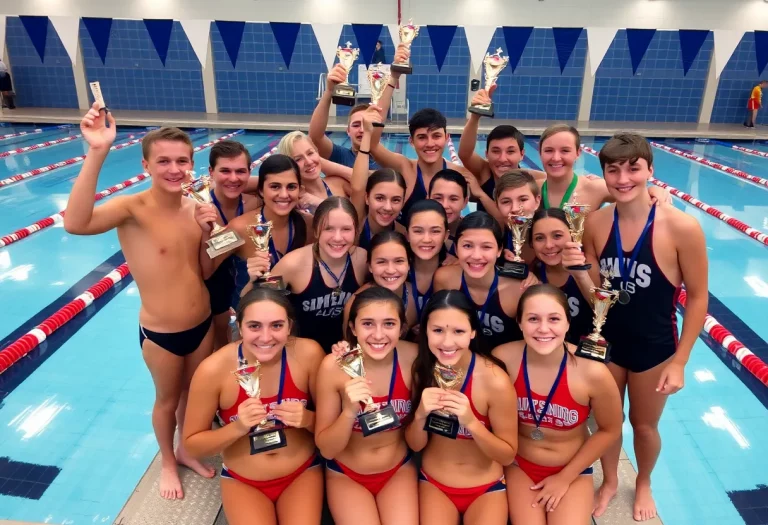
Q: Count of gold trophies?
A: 12